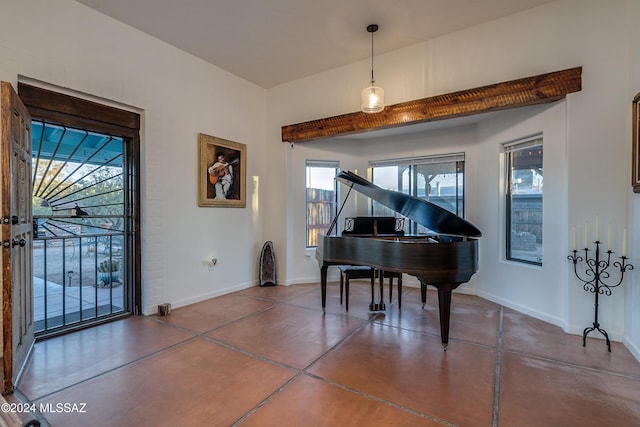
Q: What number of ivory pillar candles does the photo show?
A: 5